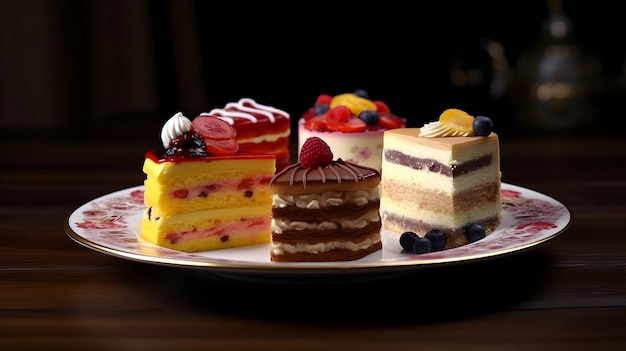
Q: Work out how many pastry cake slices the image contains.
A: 5